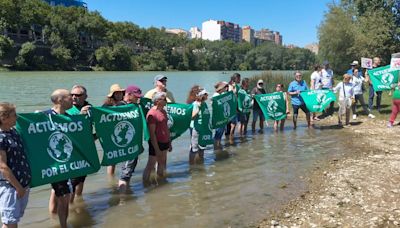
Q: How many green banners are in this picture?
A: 9